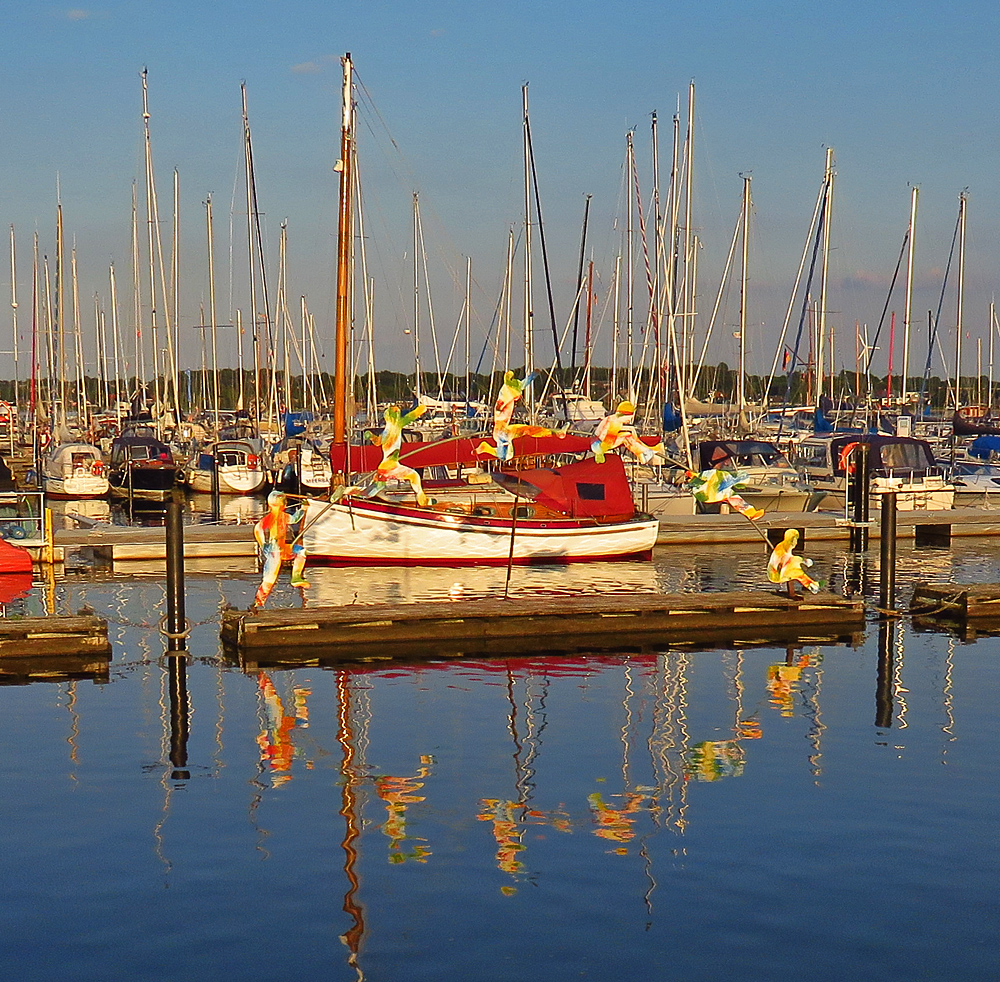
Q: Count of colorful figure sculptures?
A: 6